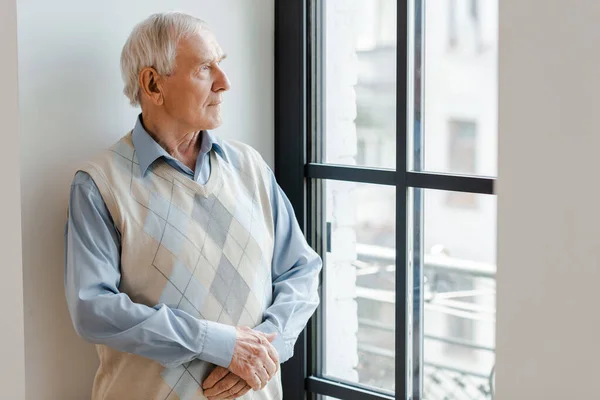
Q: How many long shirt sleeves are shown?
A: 2